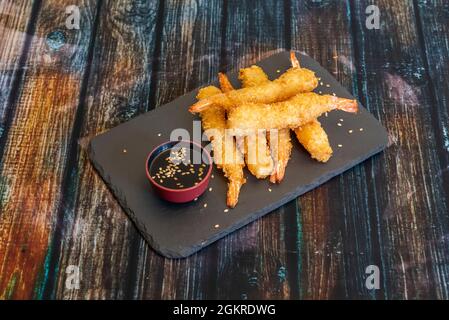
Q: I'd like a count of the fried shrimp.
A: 6